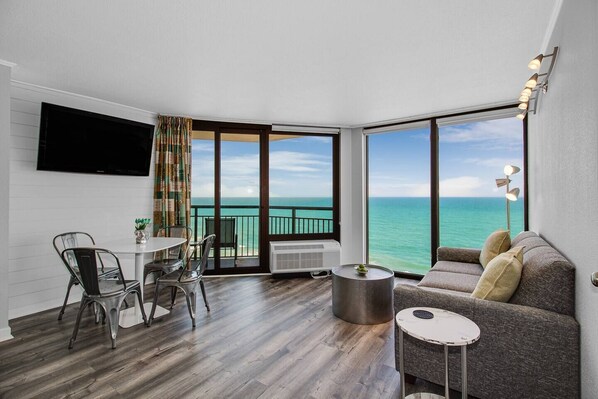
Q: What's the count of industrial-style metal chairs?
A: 4